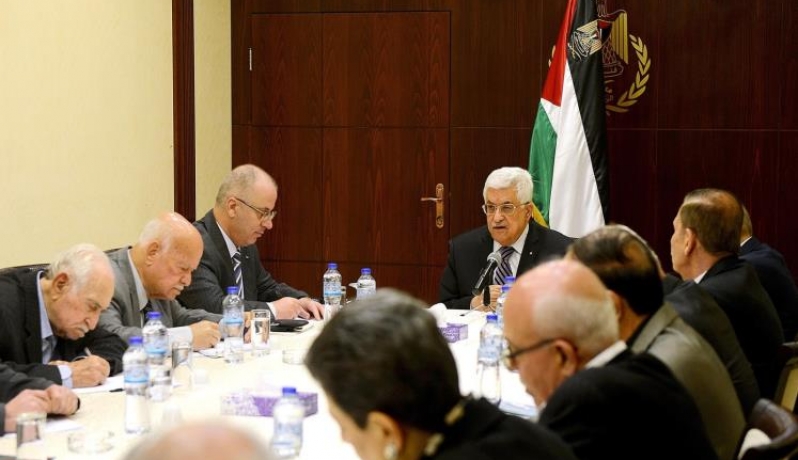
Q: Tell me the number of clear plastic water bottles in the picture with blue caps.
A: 9